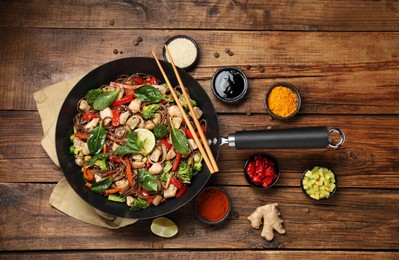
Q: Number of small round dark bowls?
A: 6